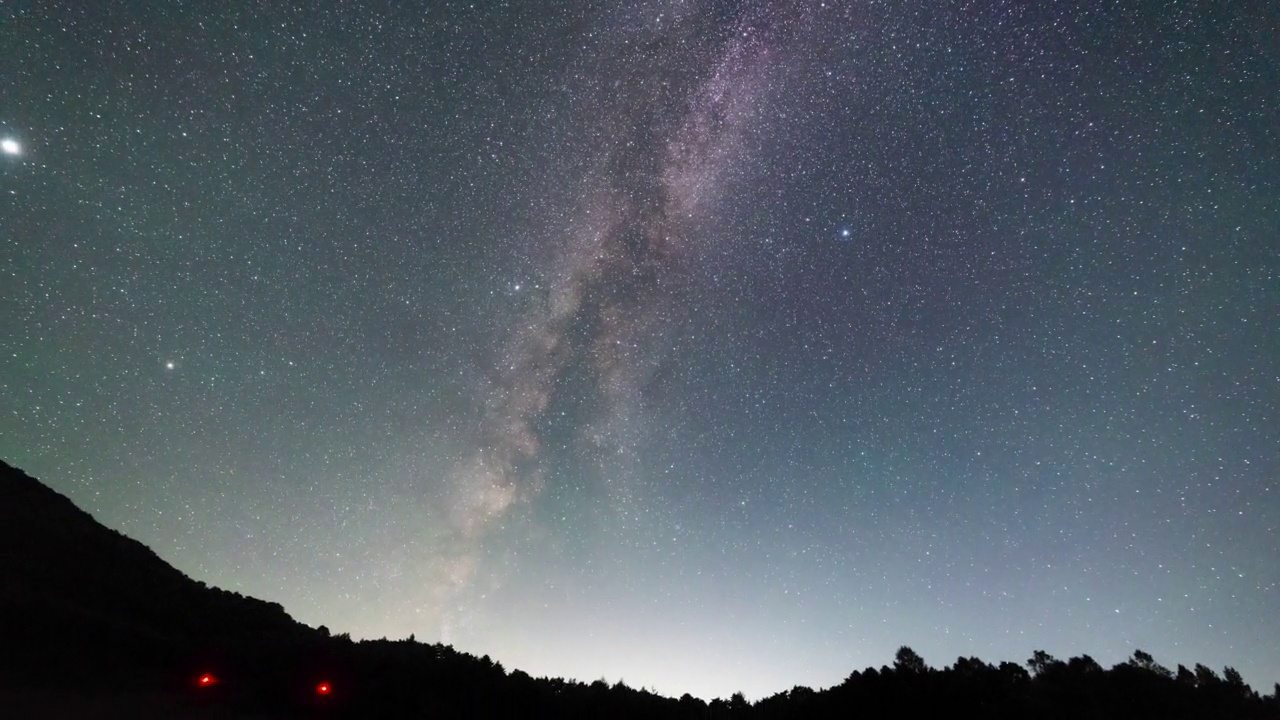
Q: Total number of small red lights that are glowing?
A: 2